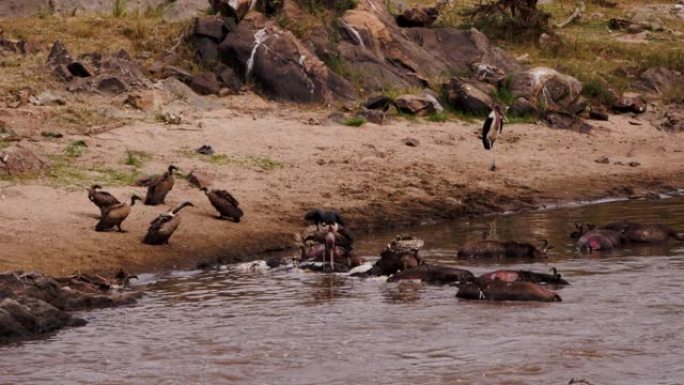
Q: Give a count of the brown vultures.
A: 5